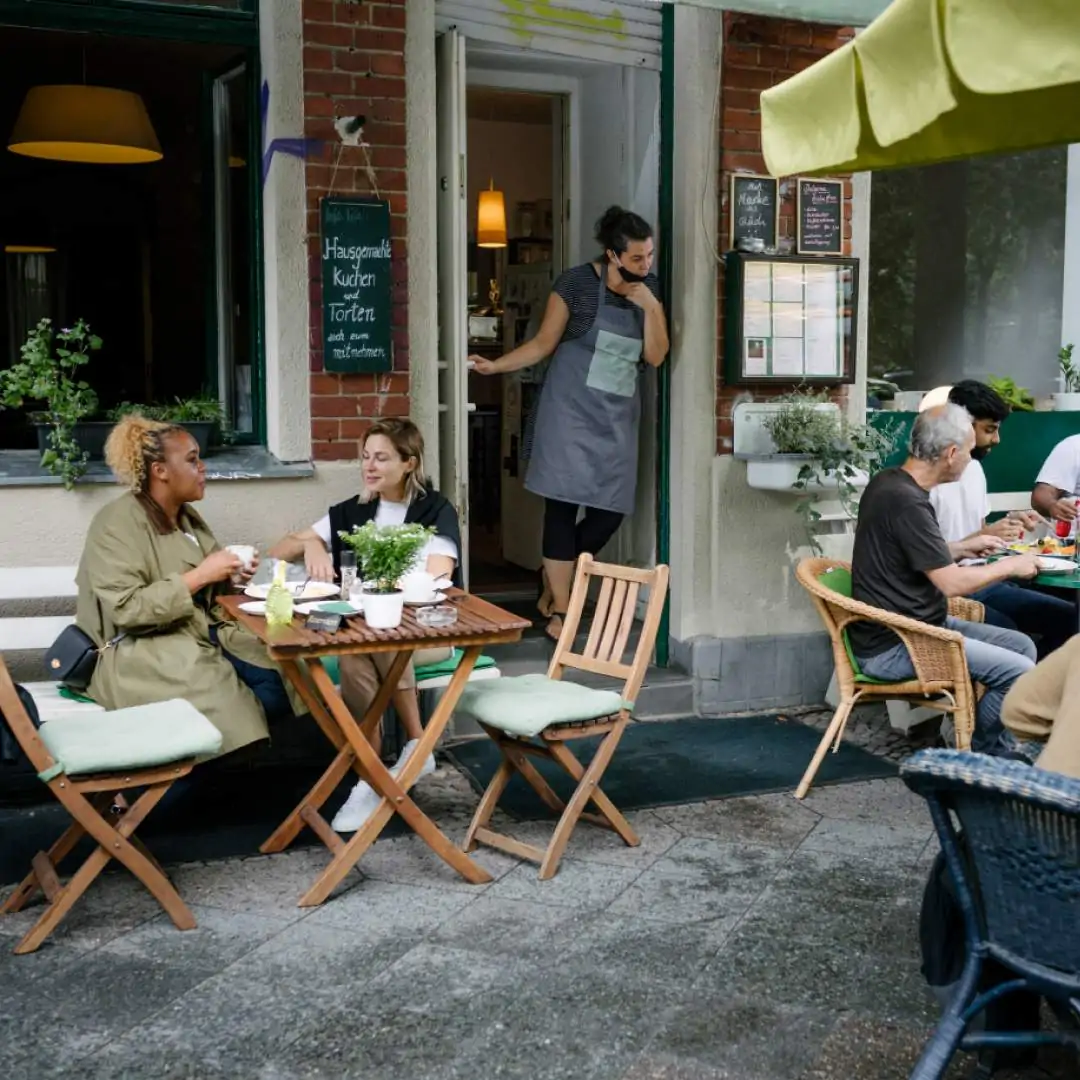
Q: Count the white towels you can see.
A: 0